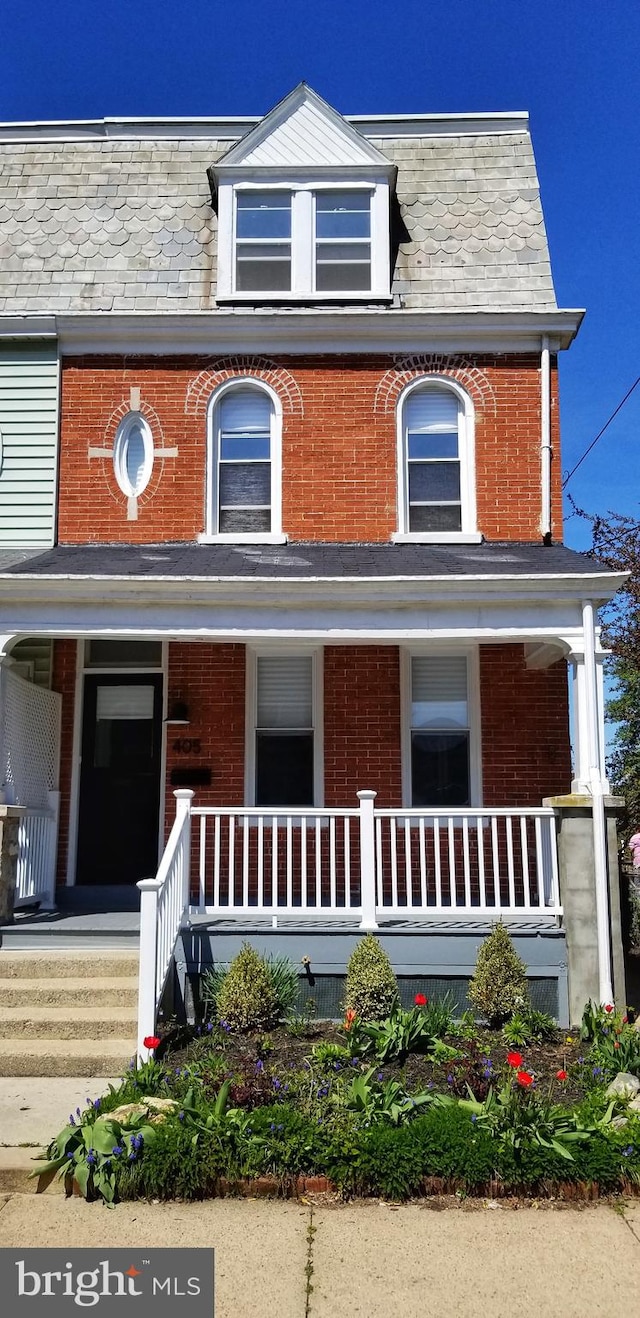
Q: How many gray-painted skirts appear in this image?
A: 1